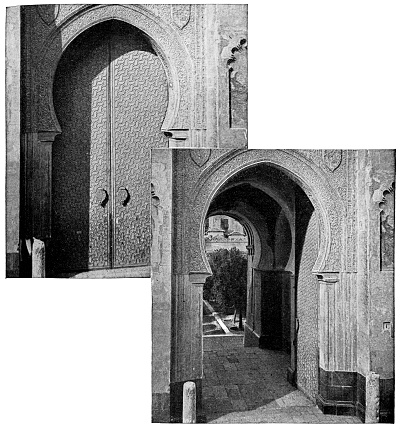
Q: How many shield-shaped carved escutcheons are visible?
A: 4